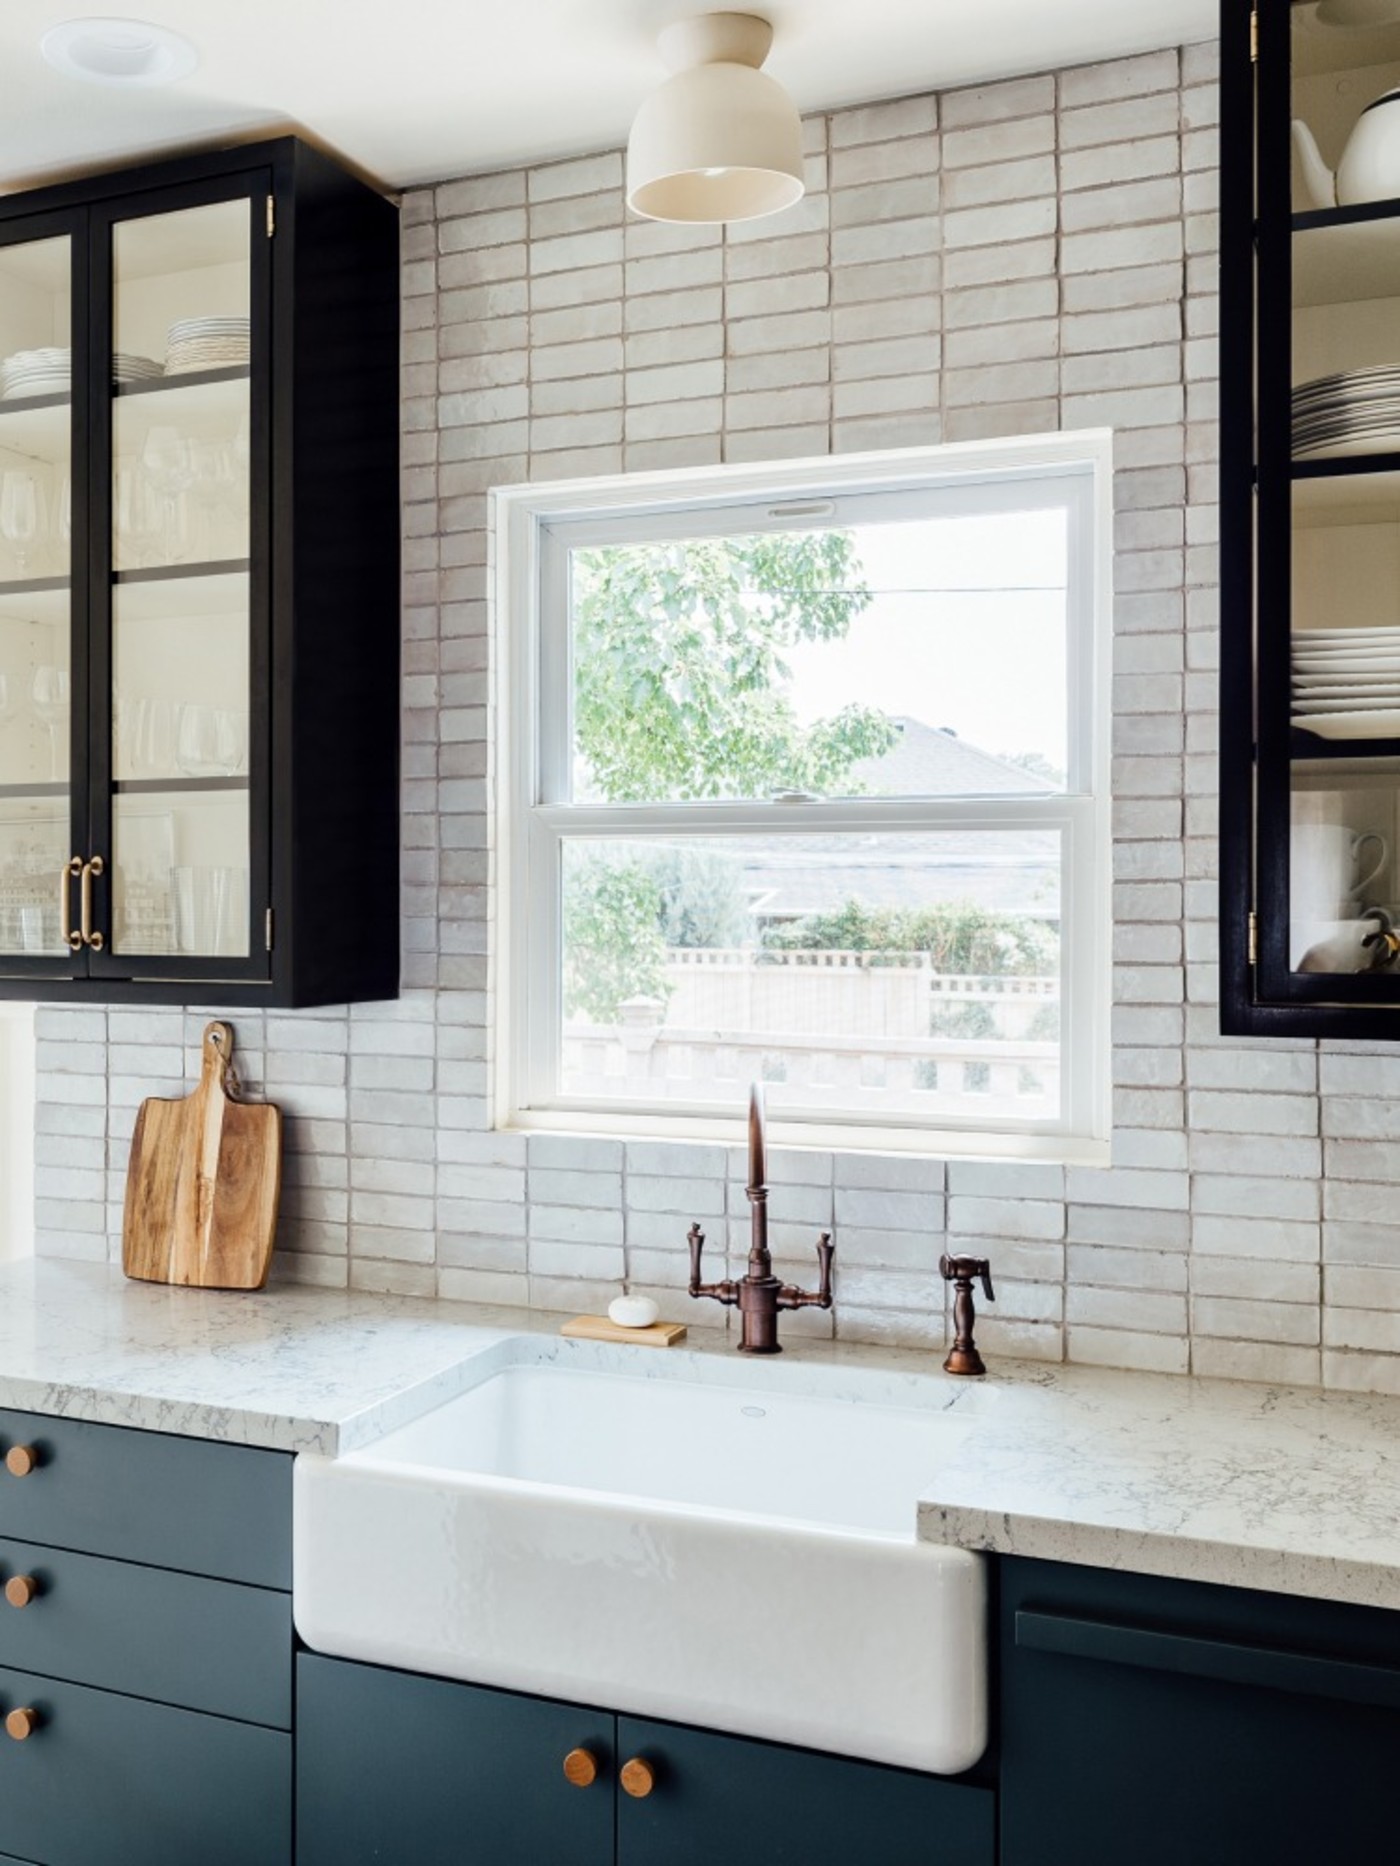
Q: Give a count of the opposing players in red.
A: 0